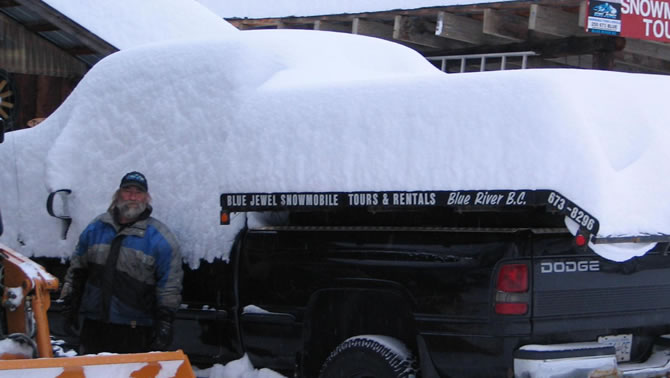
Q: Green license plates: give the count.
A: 0